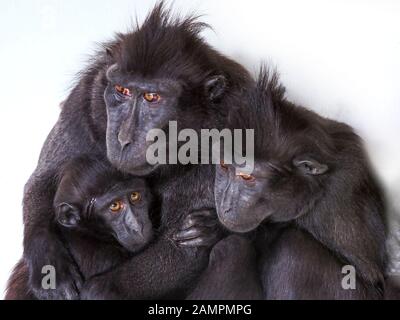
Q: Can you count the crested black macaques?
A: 3